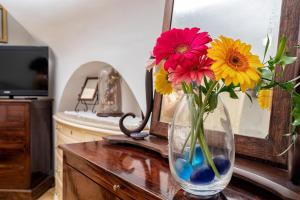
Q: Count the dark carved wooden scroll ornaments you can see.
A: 1